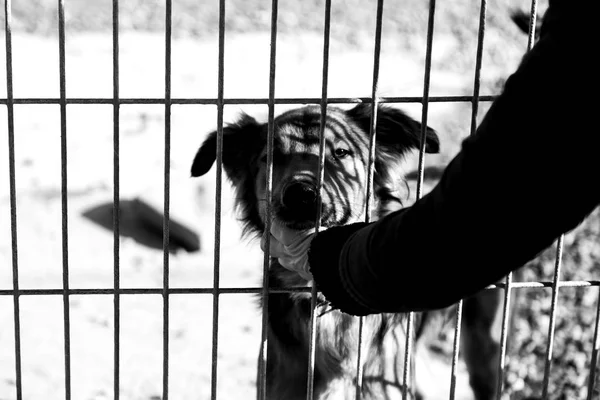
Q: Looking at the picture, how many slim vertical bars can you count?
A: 13